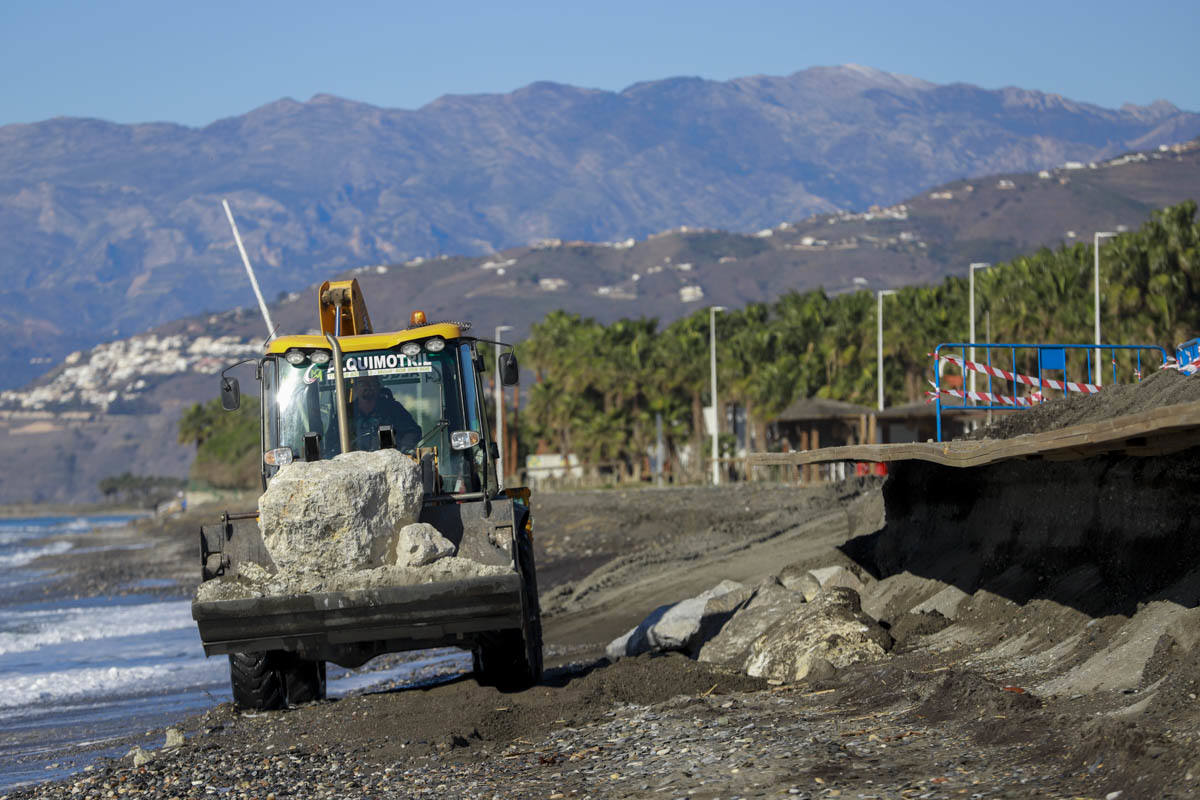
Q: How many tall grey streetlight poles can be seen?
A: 5